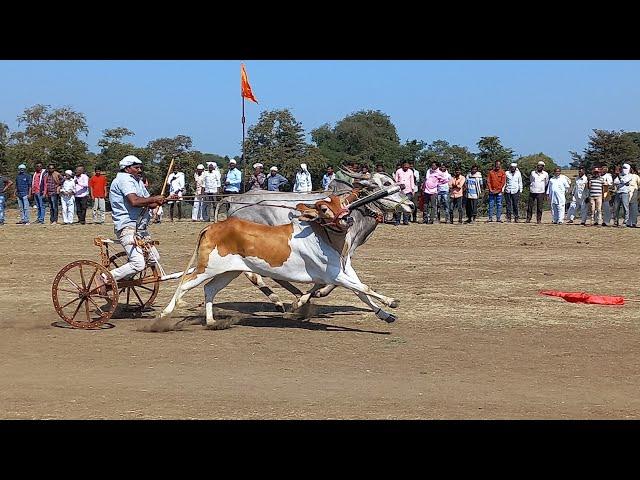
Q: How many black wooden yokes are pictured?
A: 1